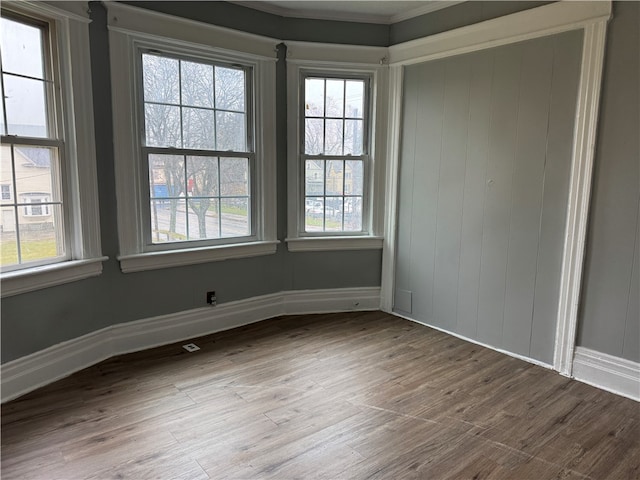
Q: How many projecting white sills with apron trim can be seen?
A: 3